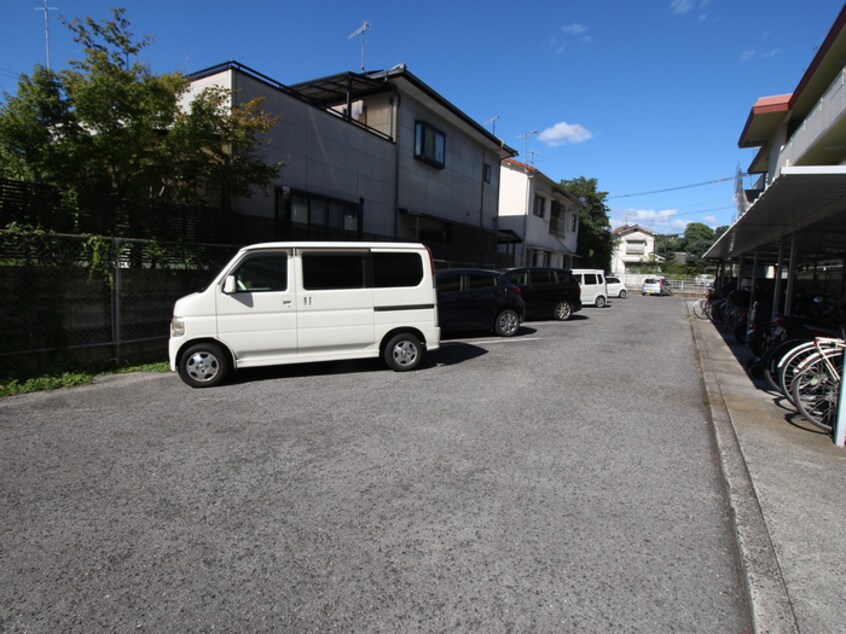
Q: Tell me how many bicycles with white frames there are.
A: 1